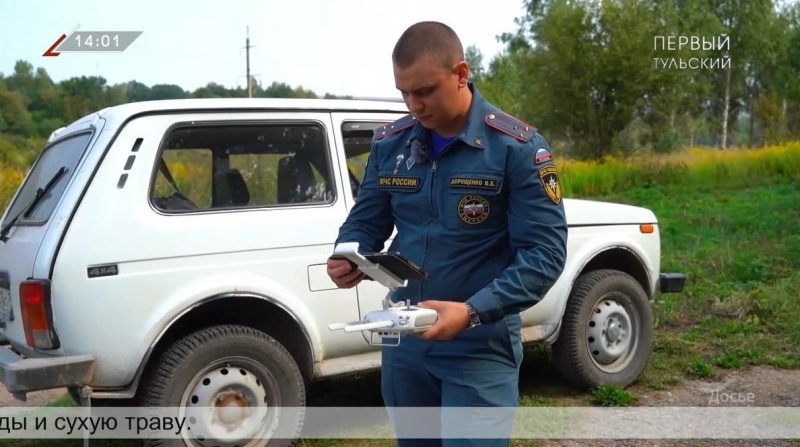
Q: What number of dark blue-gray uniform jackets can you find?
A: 1